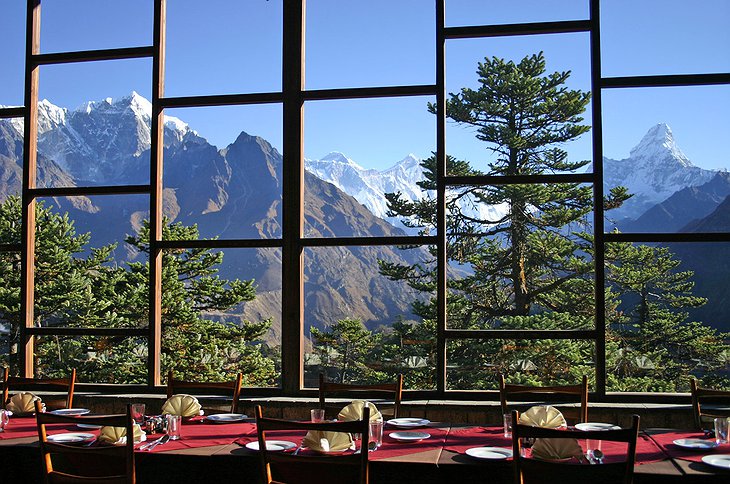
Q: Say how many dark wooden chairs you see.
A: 8